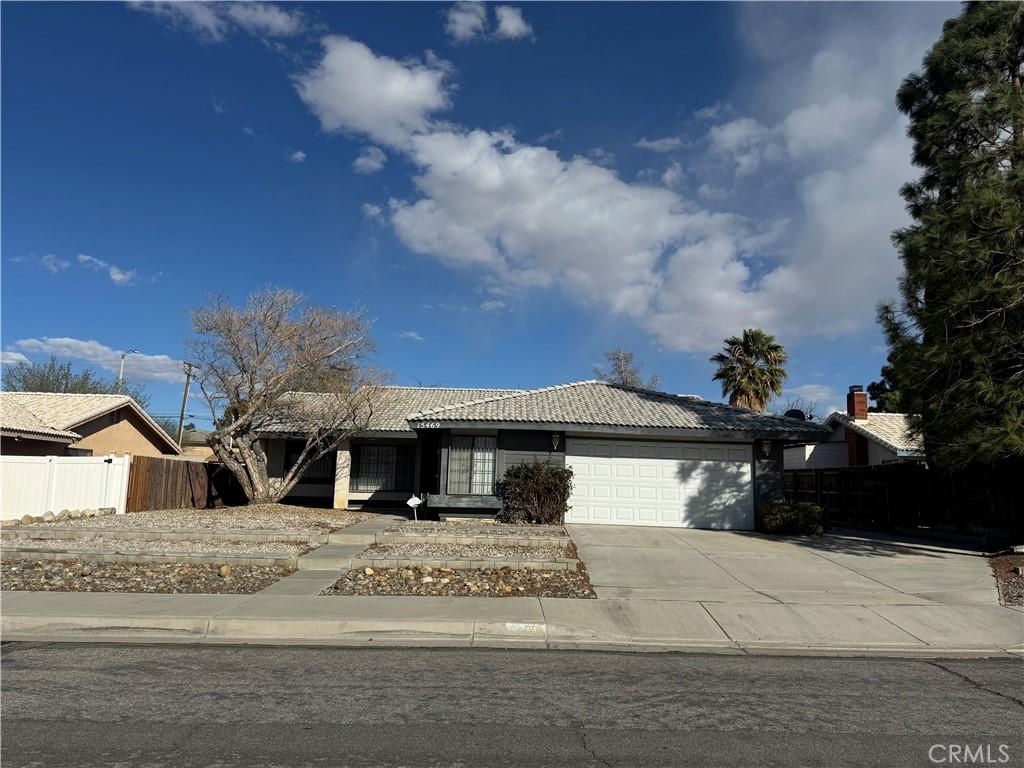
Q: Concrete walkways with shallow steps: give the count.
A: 1